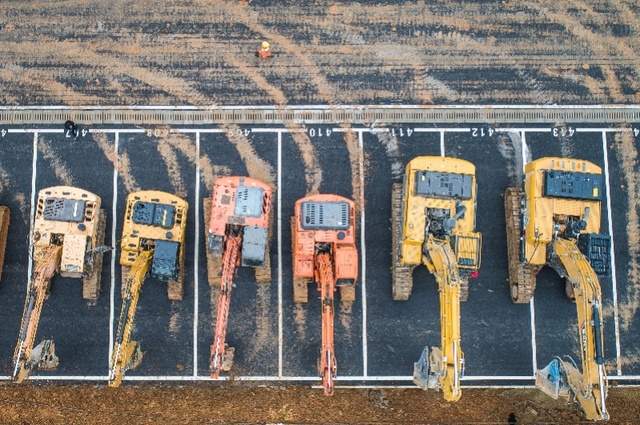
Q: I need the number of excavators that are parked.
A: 6